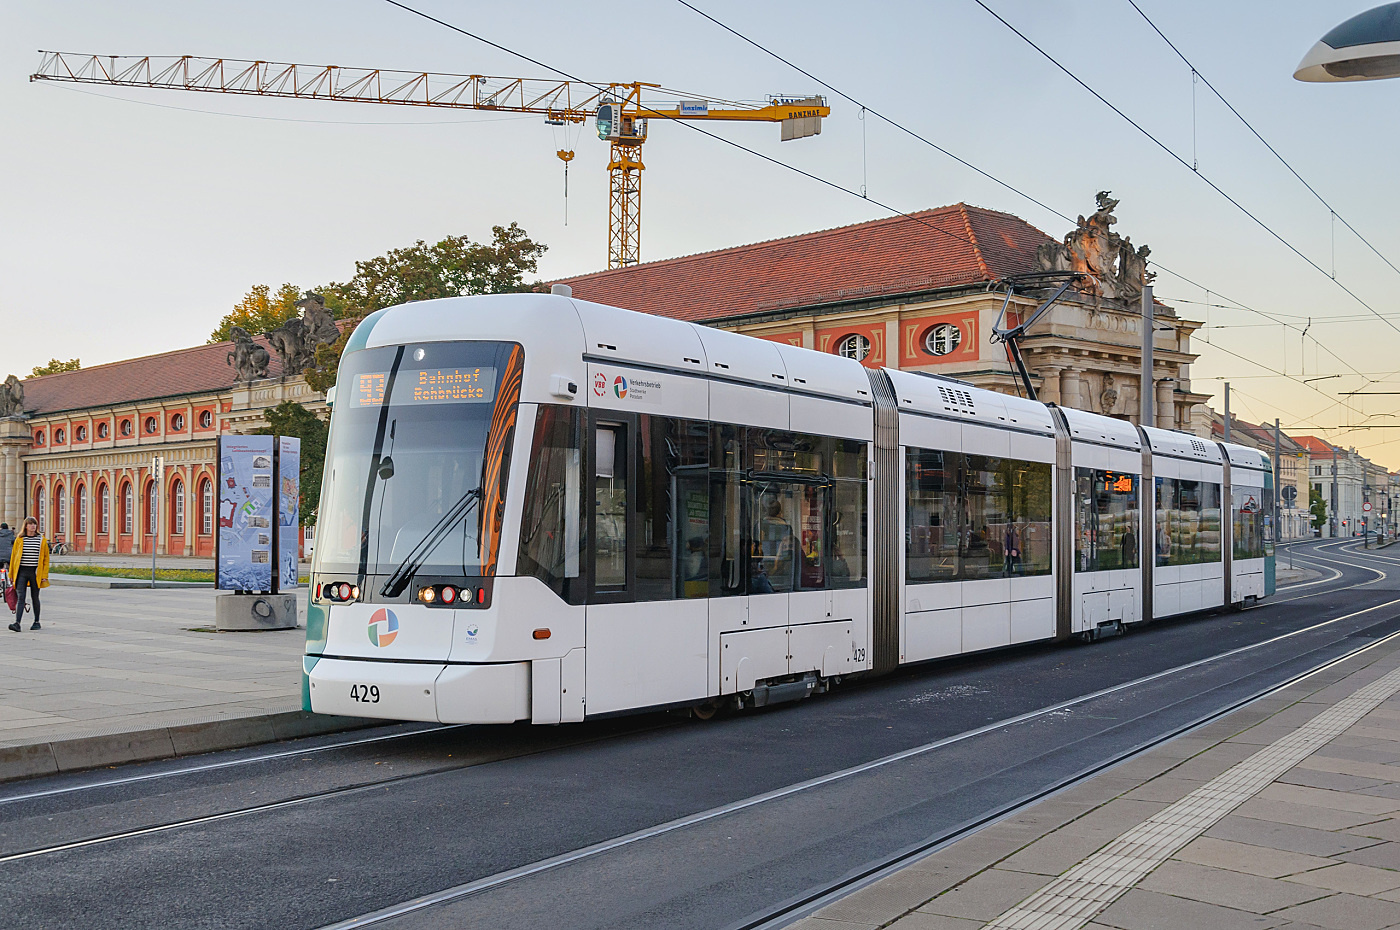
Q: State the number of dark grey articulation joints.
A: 4